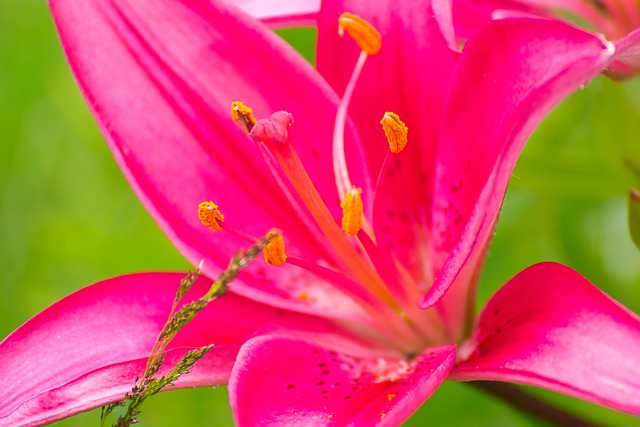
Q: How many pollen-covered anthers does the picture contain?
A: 6